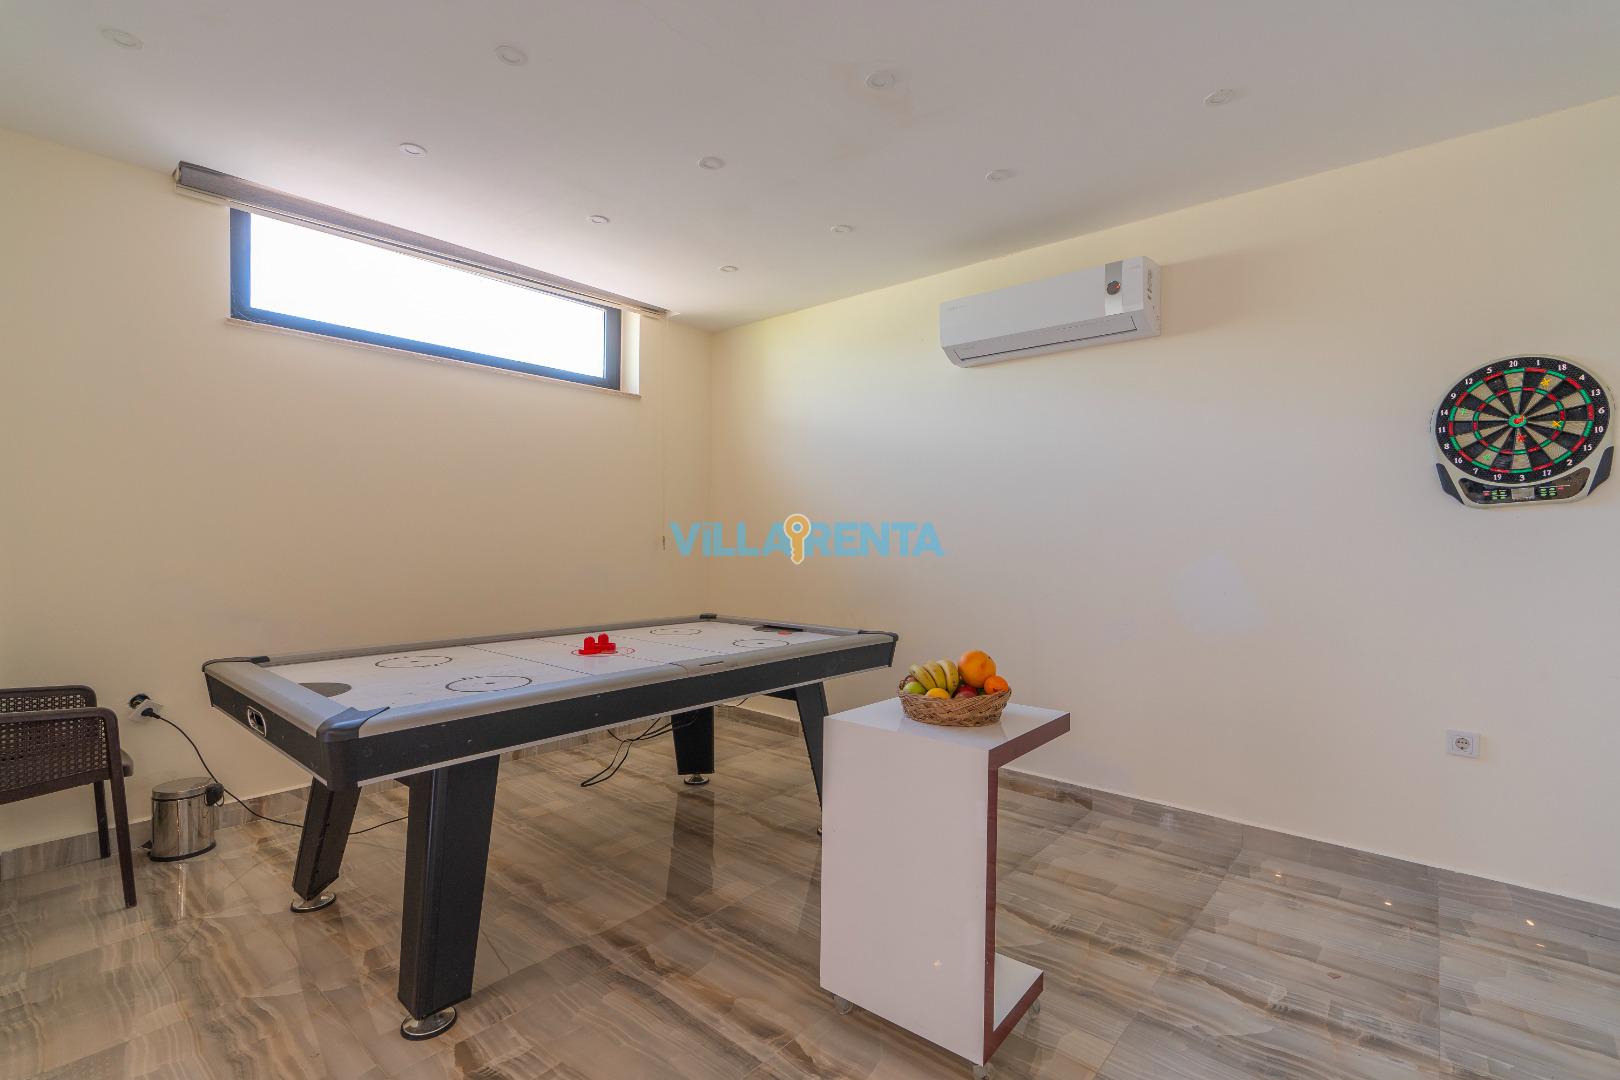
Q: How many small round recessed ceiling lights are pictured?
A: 10